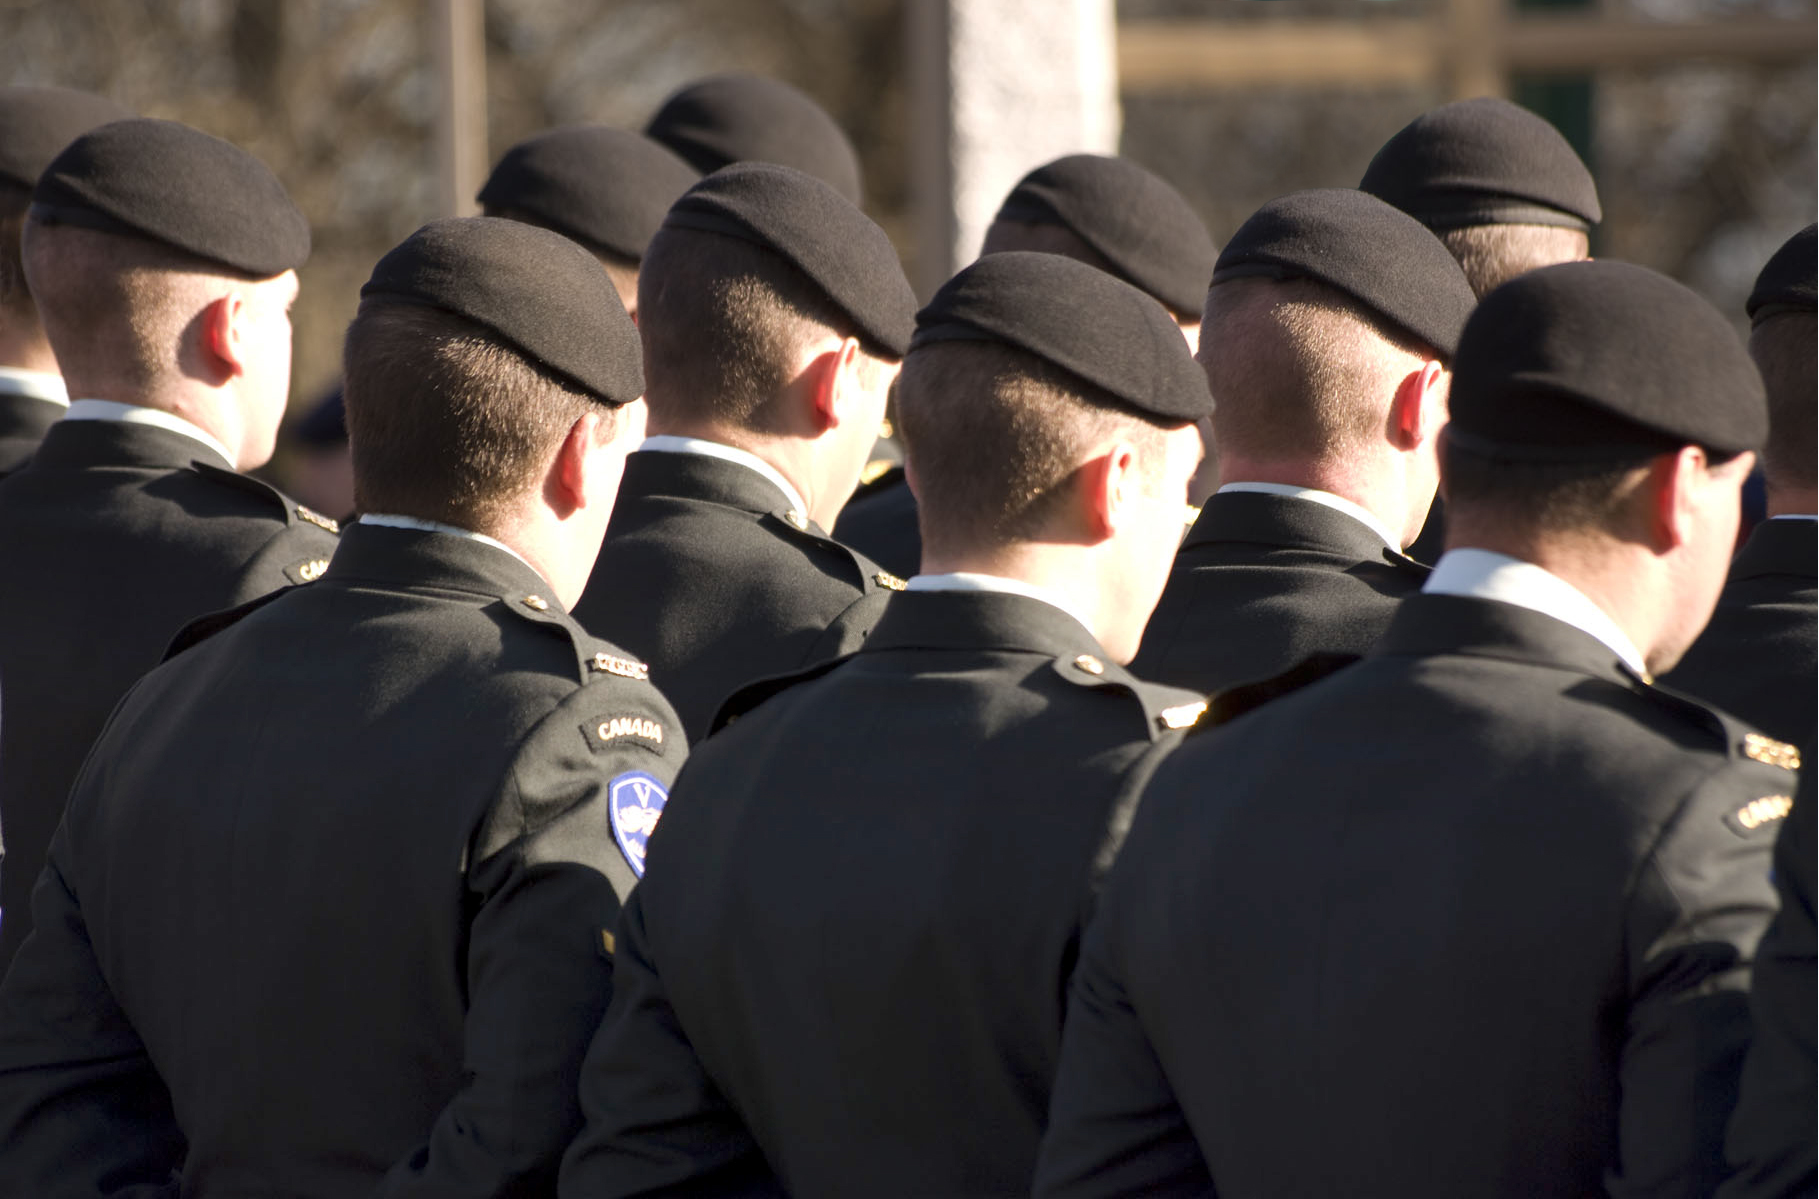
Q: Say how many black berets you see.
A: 12